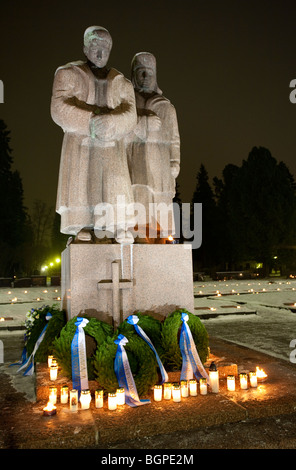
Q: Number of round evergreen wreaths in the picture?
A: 5